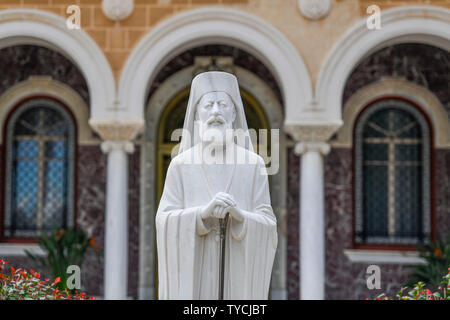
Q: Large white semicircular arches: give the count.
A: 3